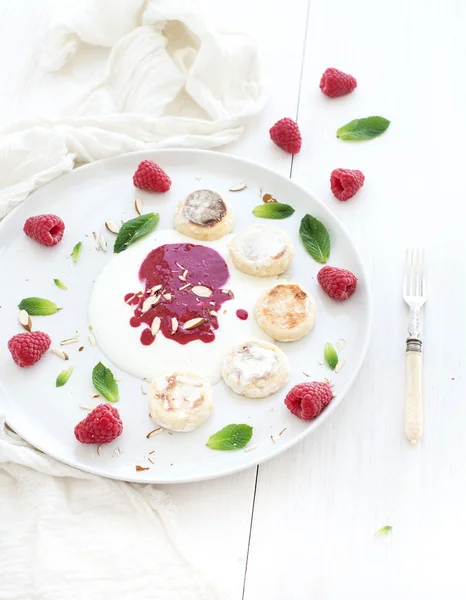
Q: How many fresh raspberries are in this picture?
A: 9